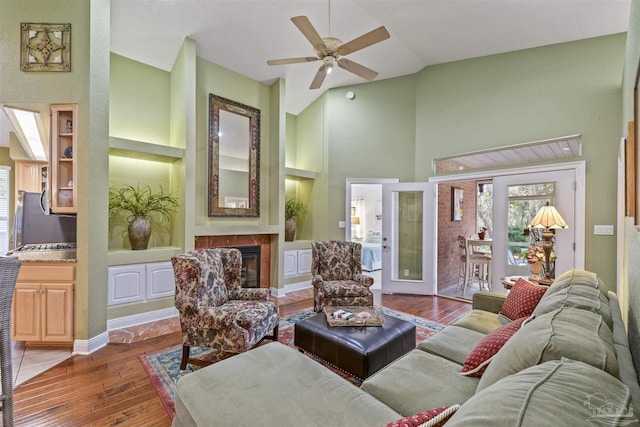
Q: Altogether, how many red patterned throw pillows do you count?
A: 3